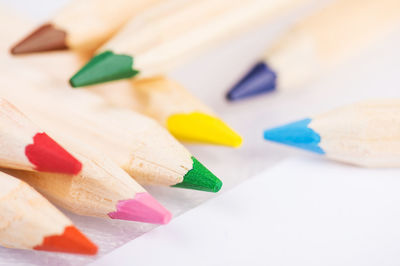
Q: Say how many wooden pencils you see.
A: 9